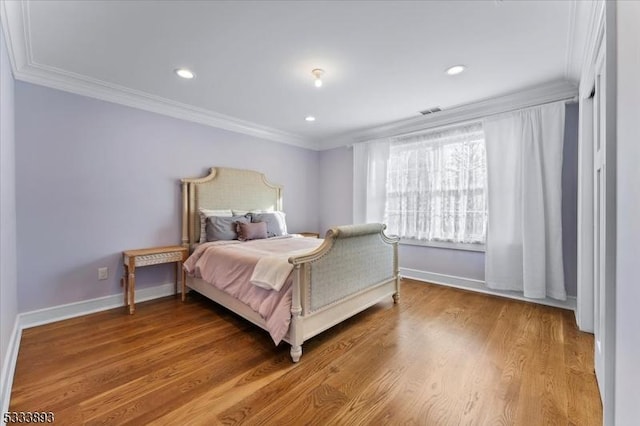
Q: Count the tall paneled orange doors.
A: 0